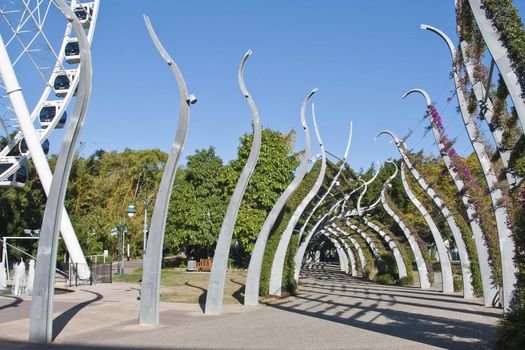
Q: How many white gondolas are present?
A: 6